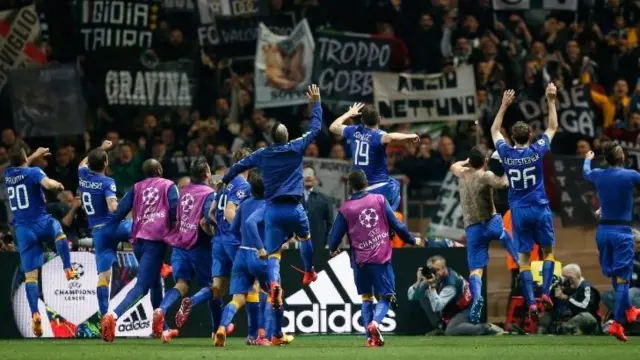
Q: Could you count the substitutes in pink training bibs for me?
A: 3